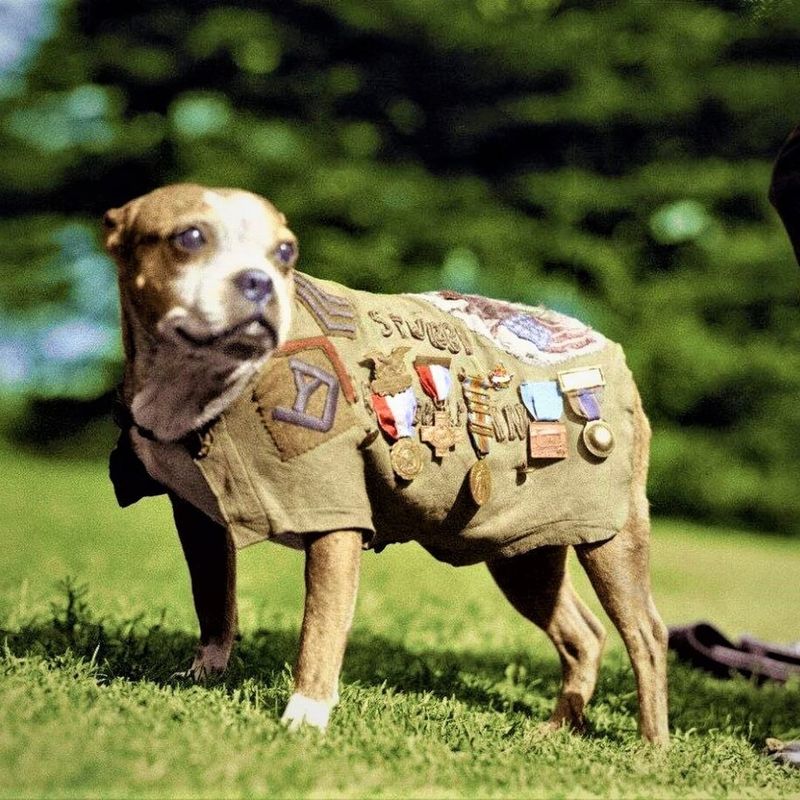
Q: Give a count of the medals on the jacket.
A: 5